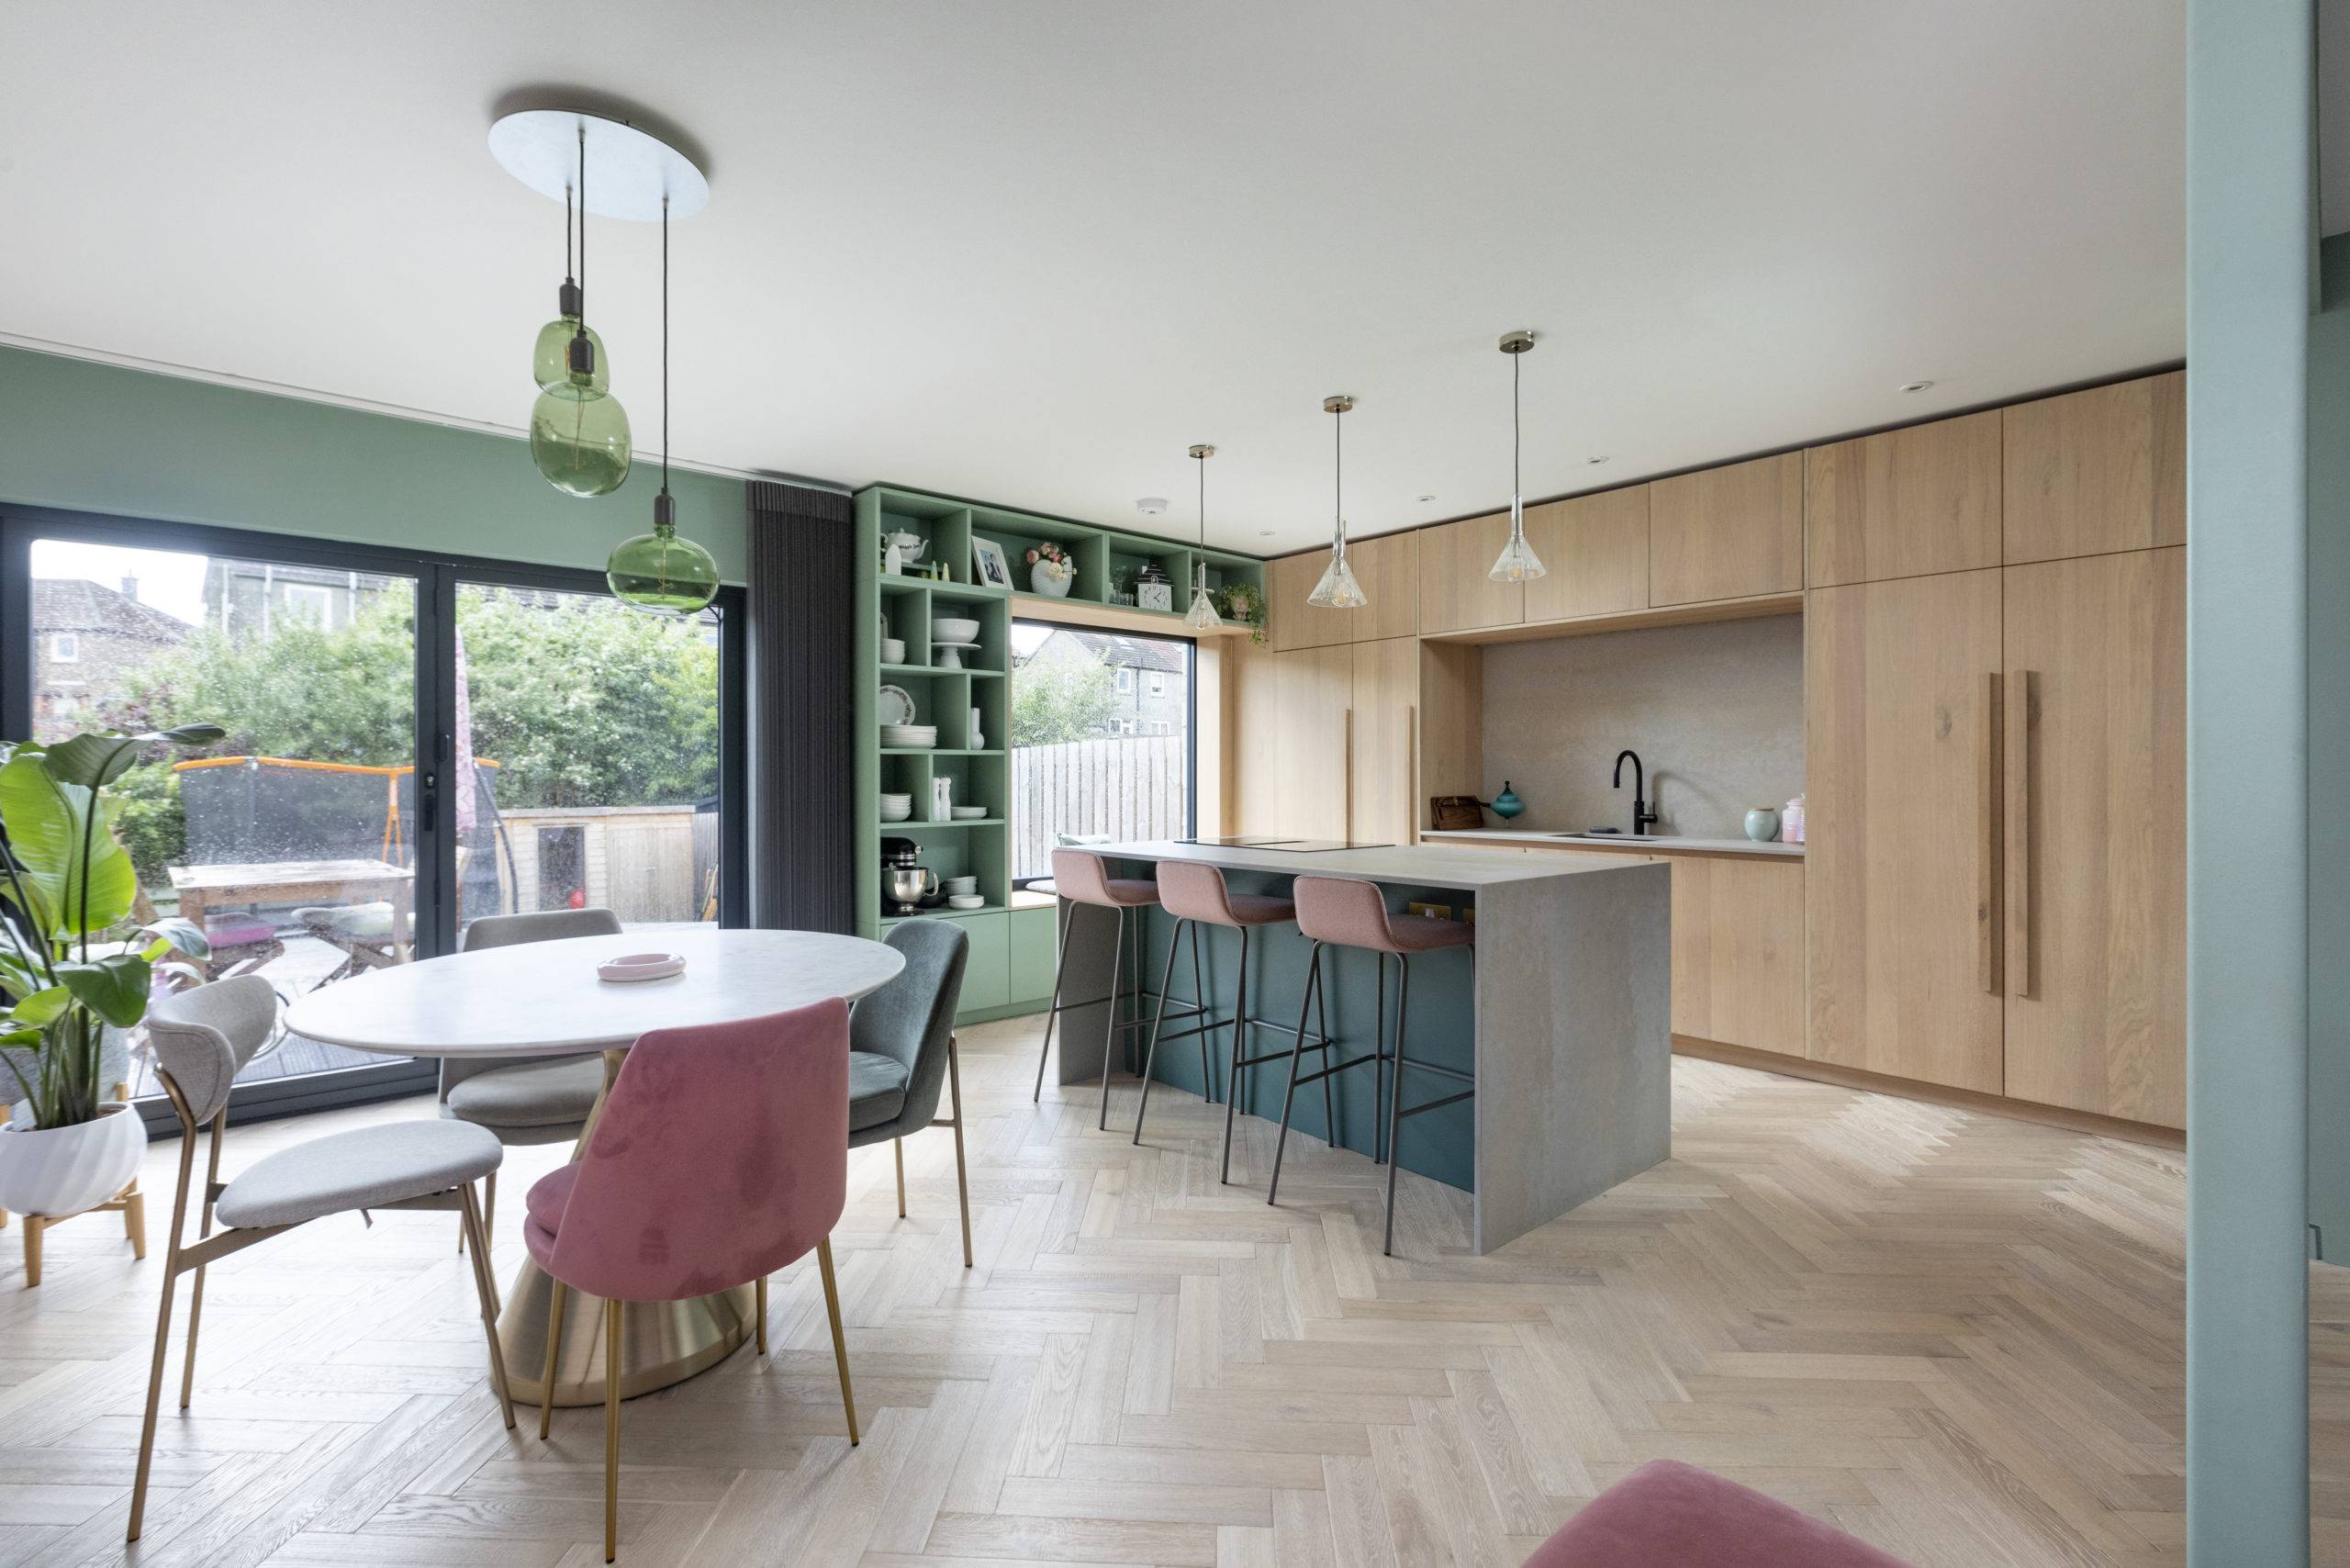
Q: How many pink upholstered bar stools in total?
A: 3